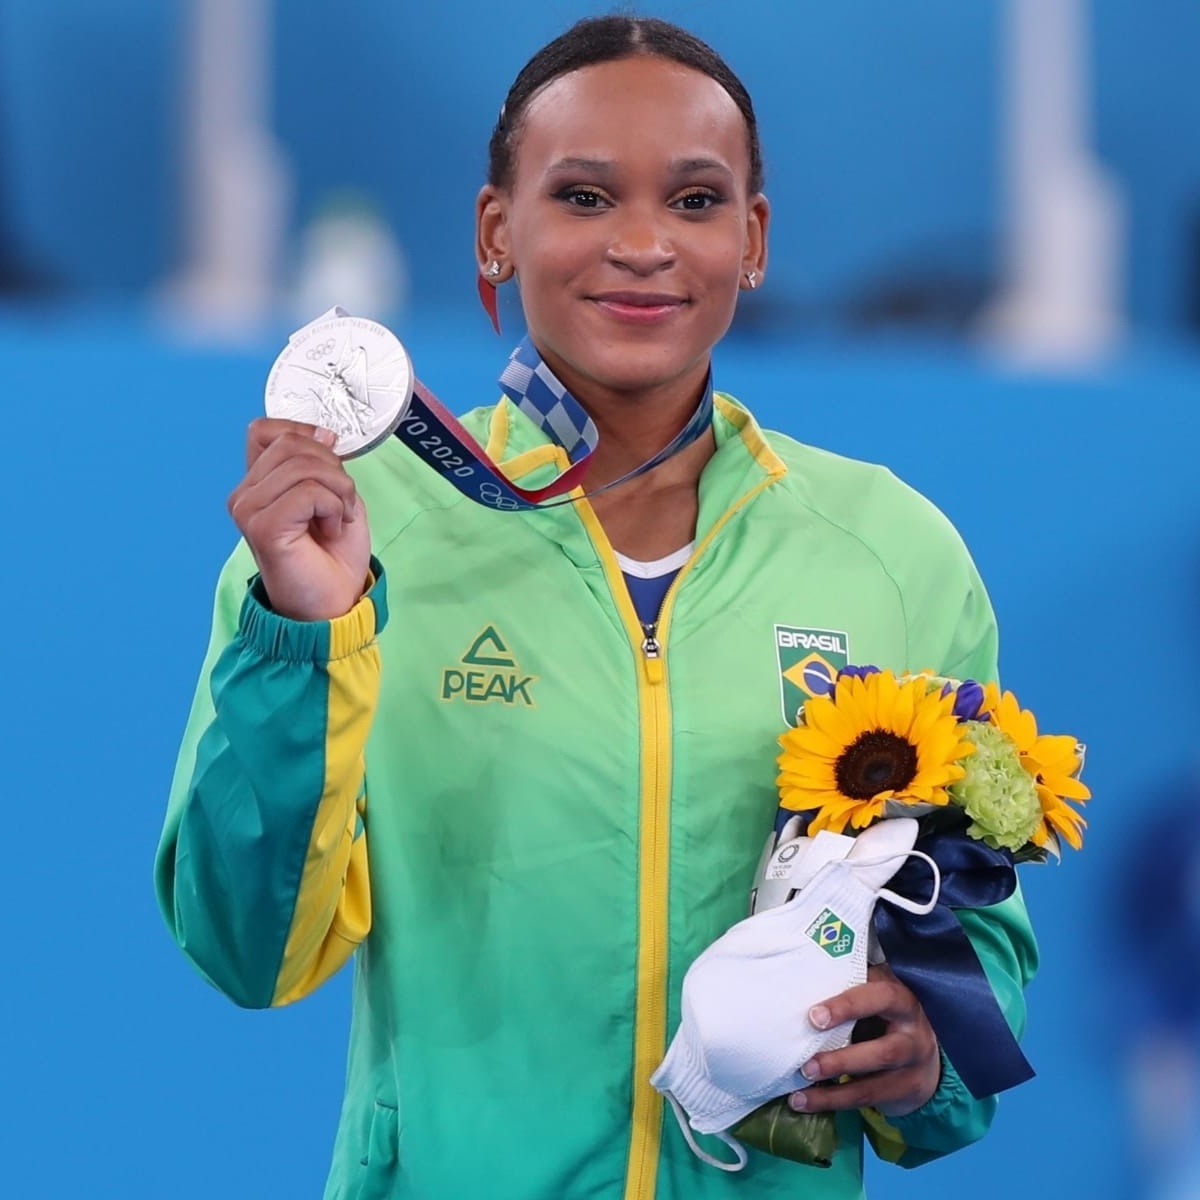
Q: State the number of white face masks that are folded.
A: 1